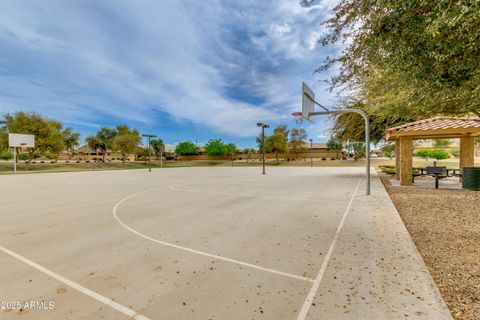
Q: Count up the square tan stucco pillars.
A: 3